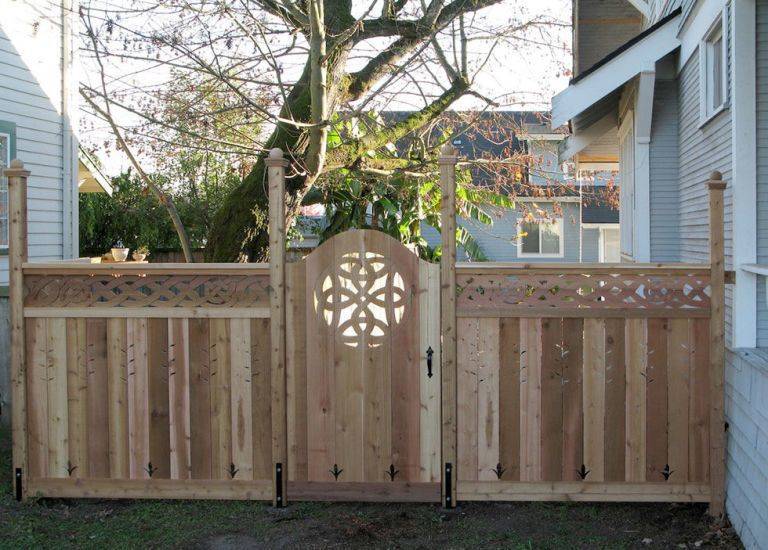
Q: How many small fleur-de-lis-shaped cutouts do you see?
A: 8